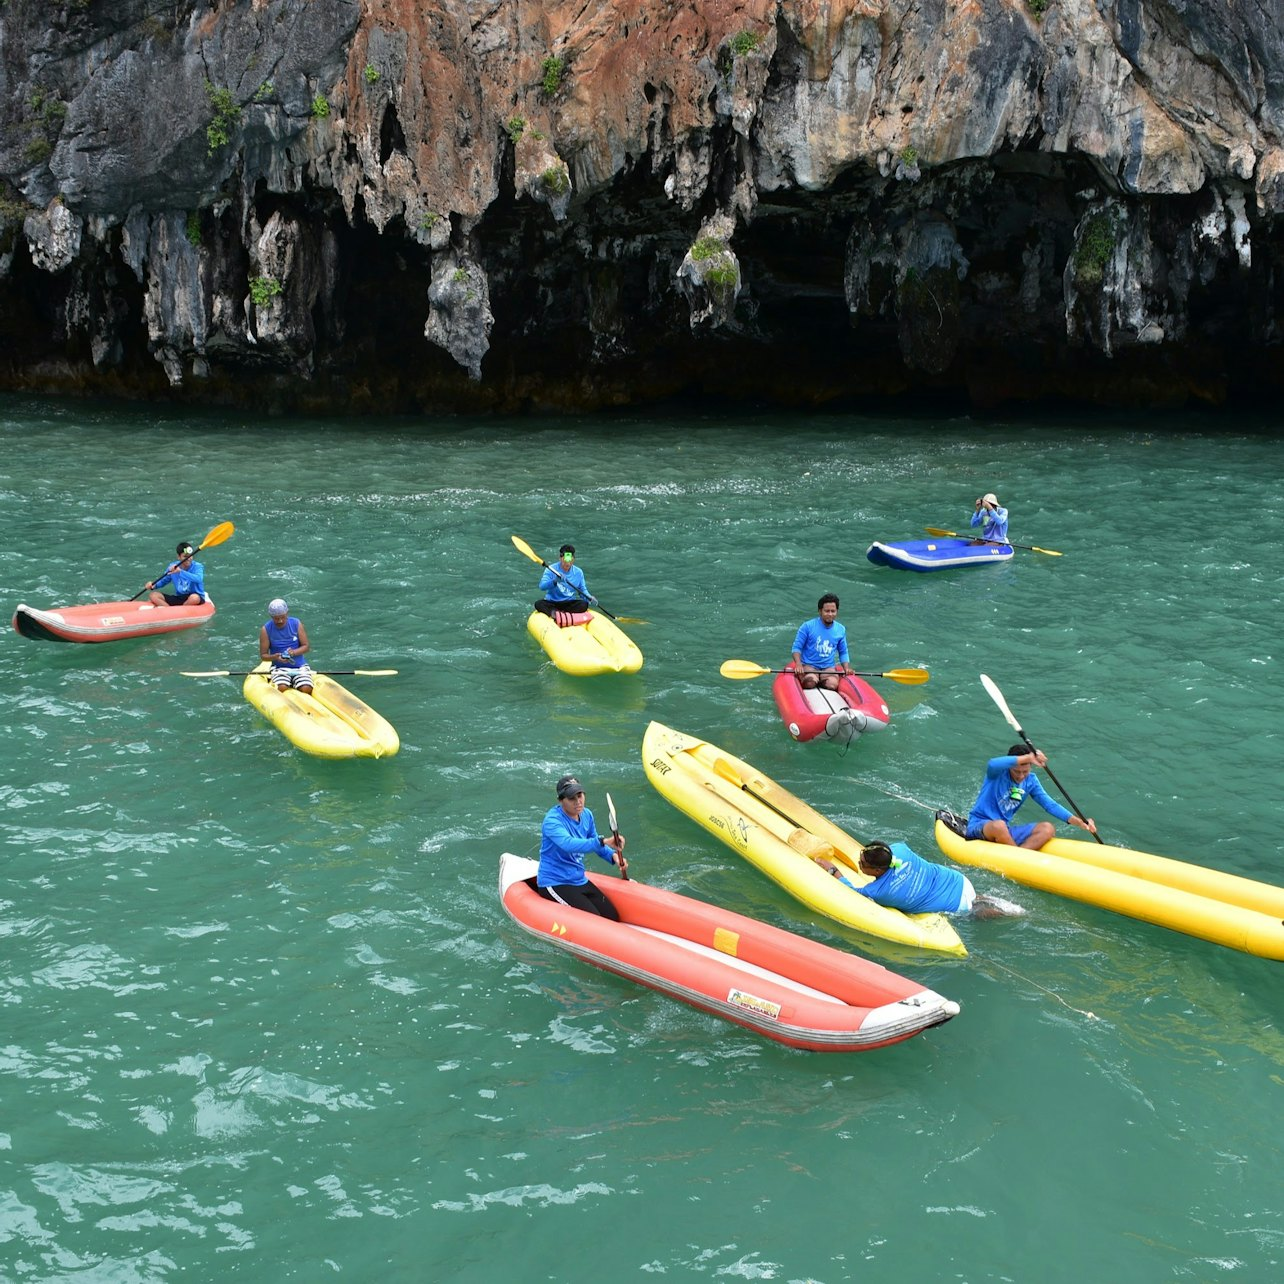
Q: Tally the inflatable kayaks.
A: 8